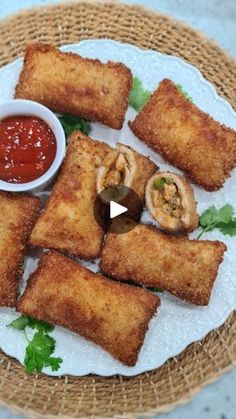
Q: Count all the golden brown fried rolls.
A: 7